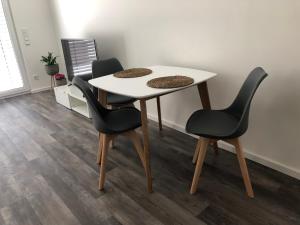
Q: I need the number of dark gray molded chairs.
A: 3